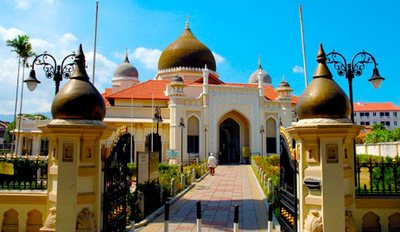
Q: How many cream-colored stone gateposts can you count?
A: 2